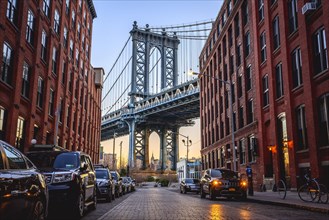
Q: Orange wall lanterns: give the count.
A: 2